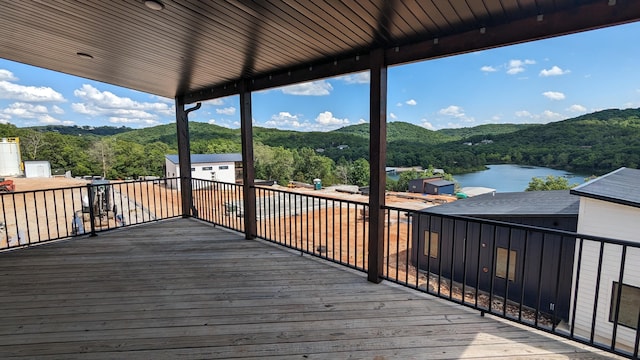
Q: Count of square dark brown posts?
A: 3